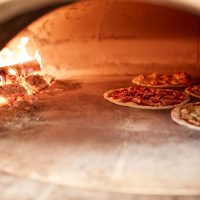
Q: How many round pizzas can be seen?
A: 4